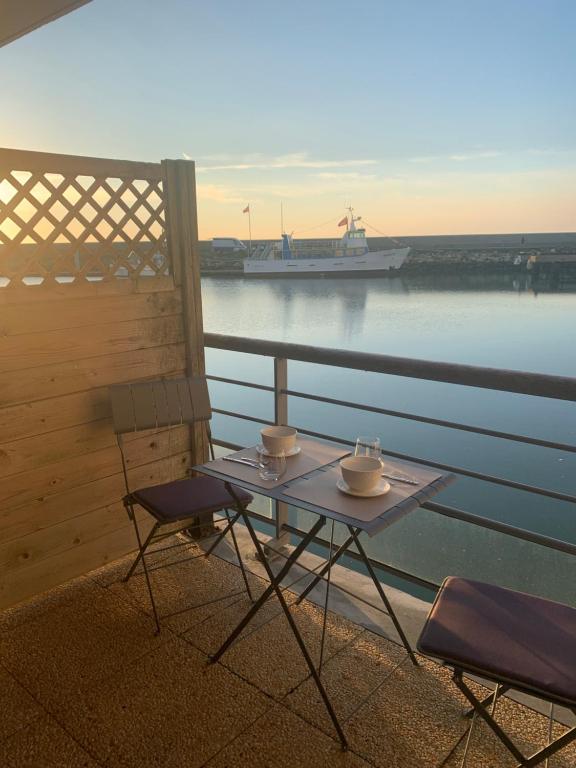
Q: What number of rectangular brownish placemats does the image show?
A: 2